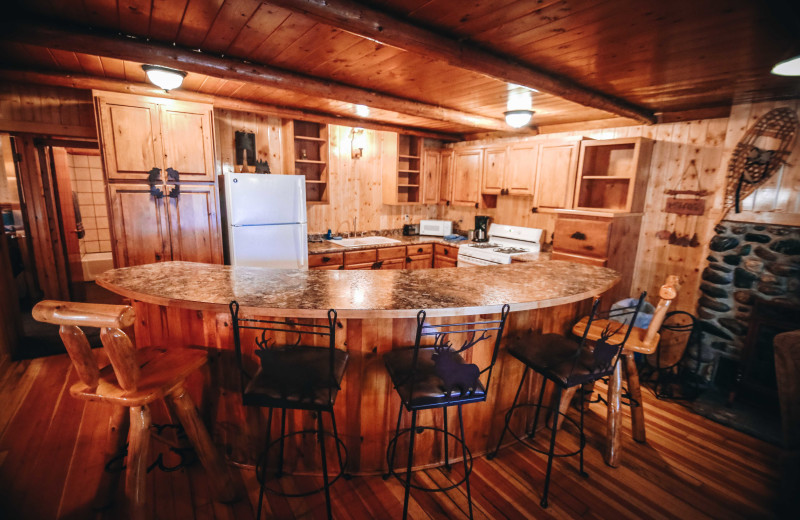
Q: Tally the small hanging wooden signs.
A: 1